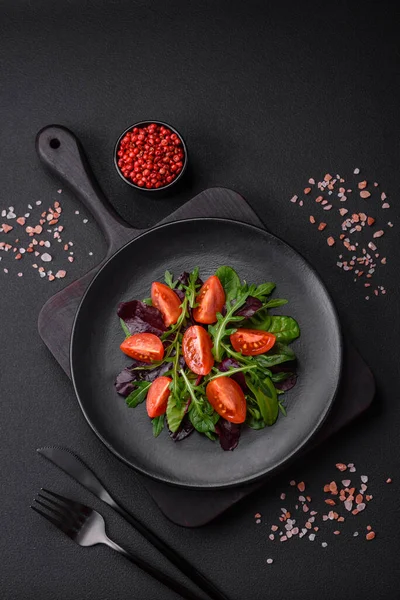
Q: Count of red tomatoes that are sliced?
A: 7